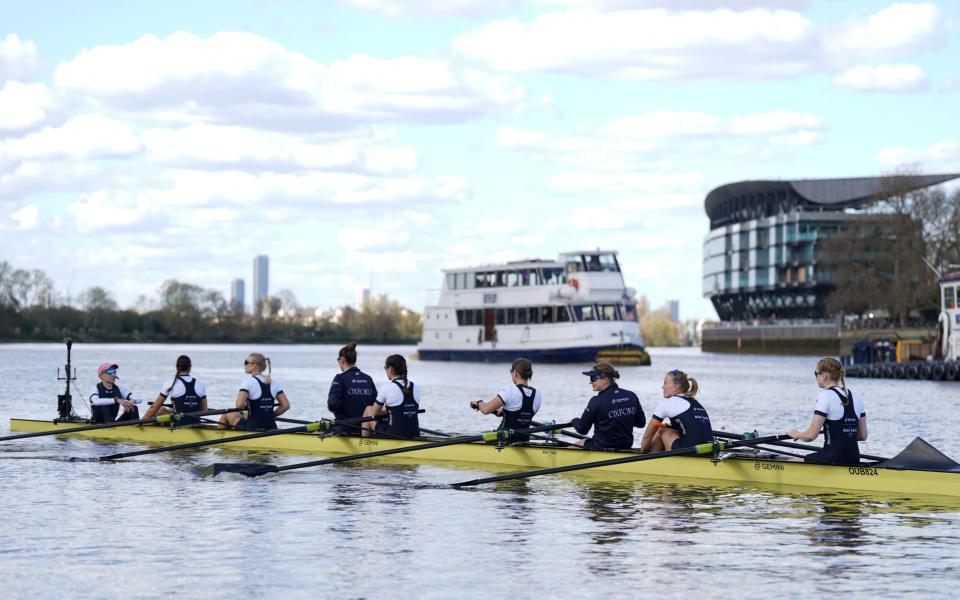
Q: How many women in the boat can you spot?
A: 9